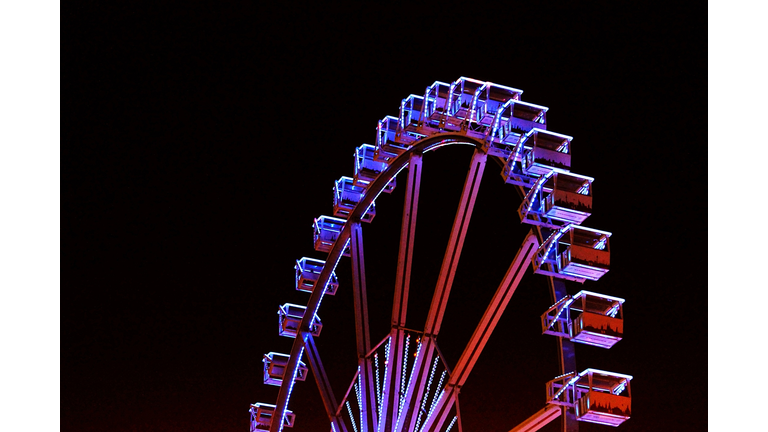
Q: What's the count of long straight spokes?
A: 6